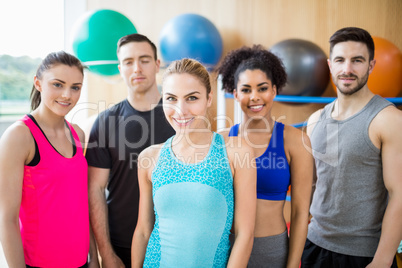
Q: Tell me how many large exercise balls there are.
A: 4